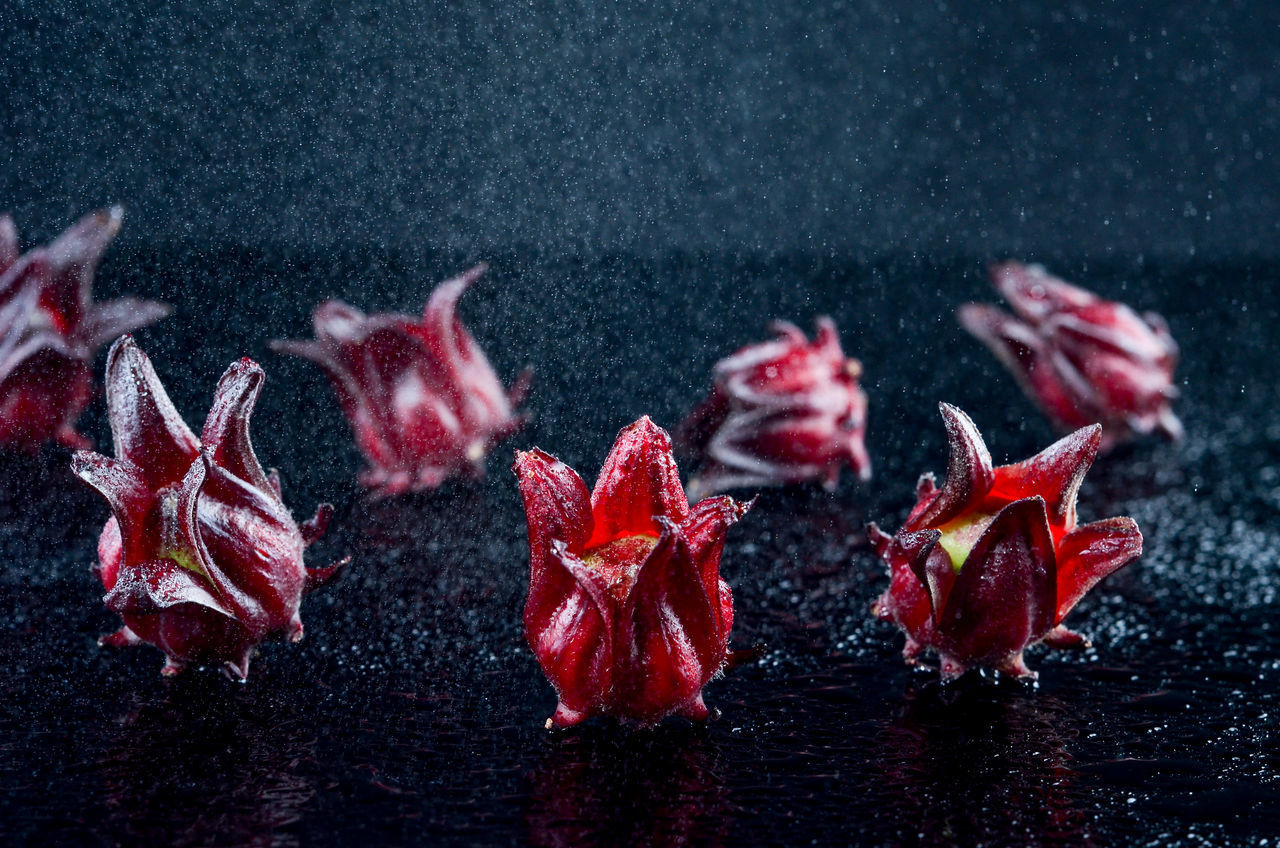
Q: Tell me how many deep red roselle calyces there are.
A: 7